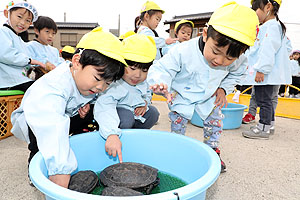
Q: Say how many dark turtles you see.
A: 3